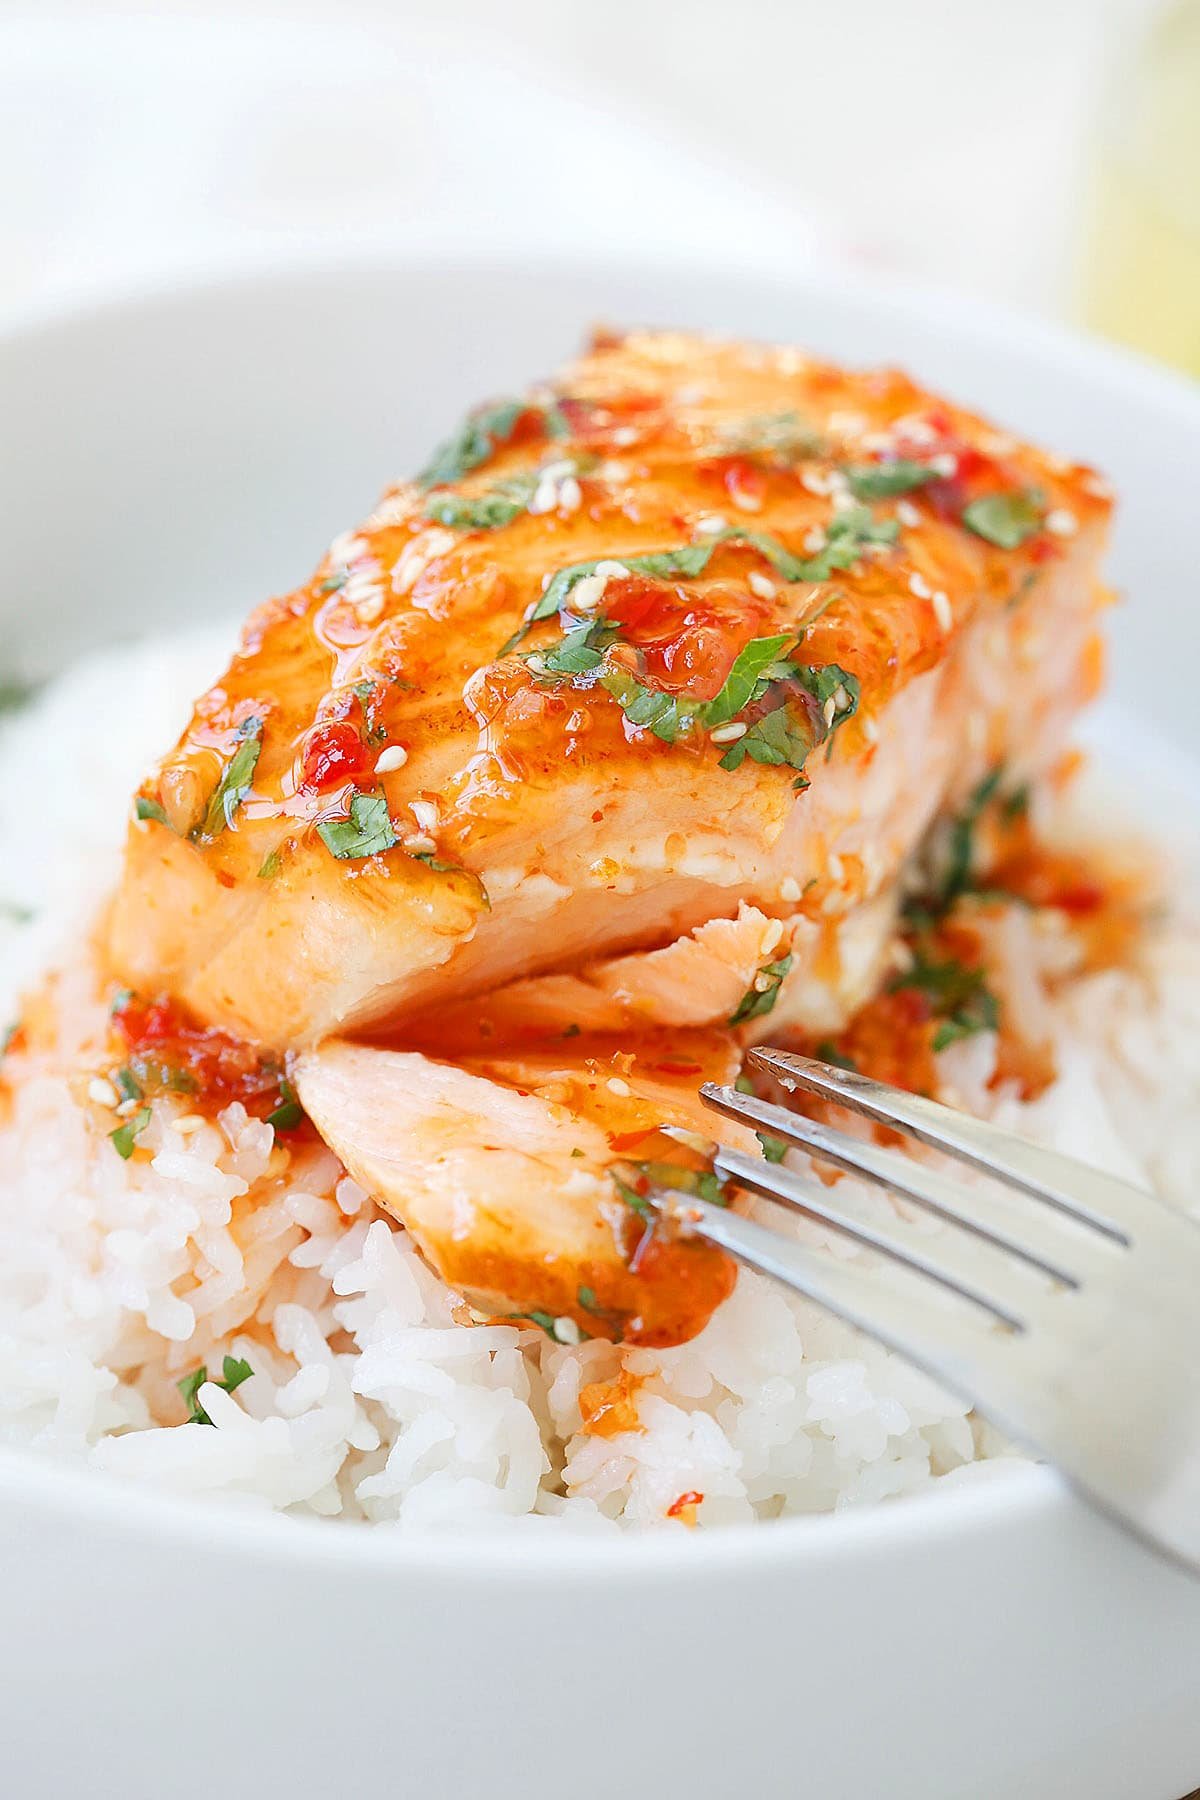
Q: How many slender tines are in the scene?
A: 4